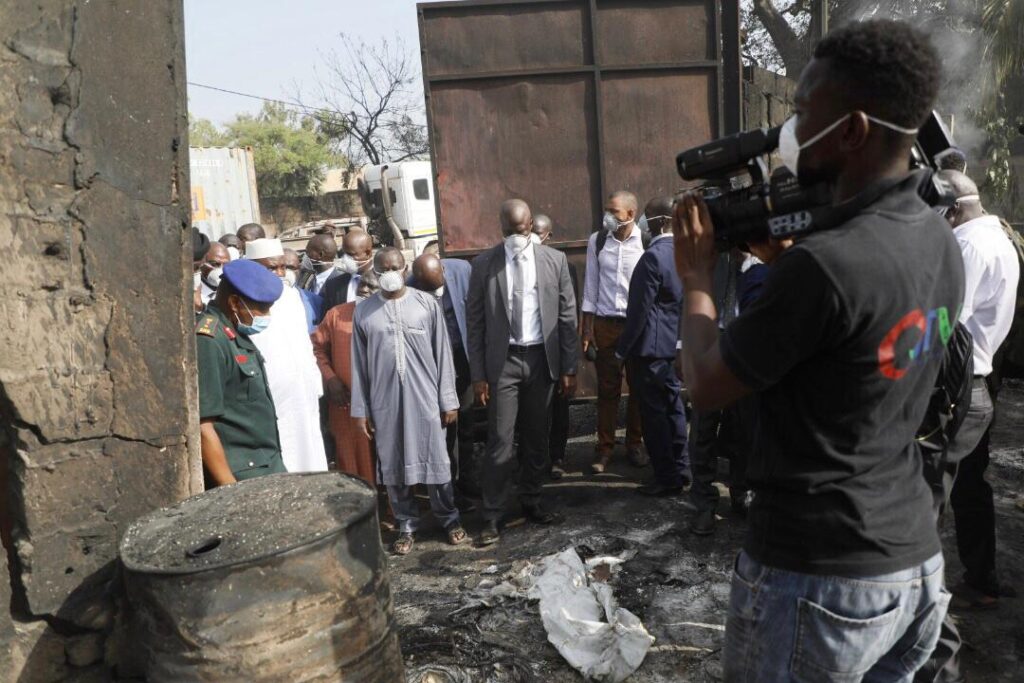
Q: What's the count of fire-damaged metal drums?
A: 1